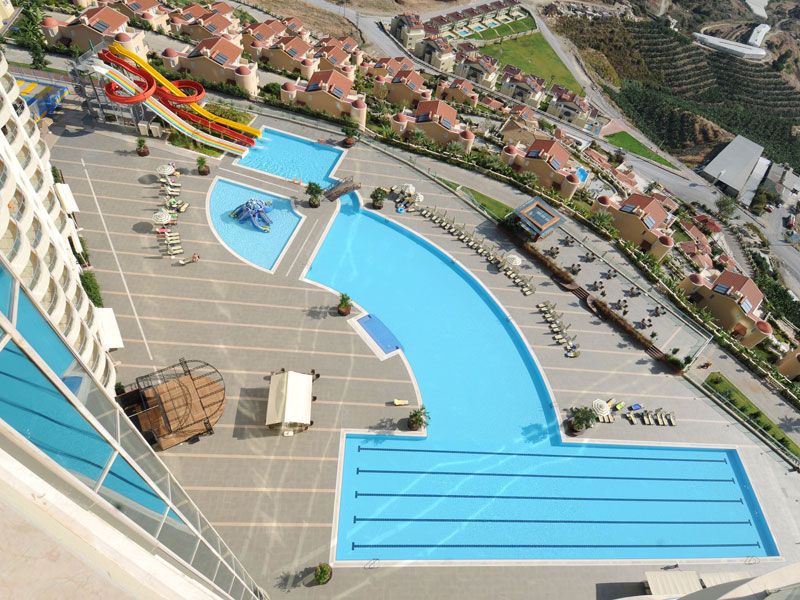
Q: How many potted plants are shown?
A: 9